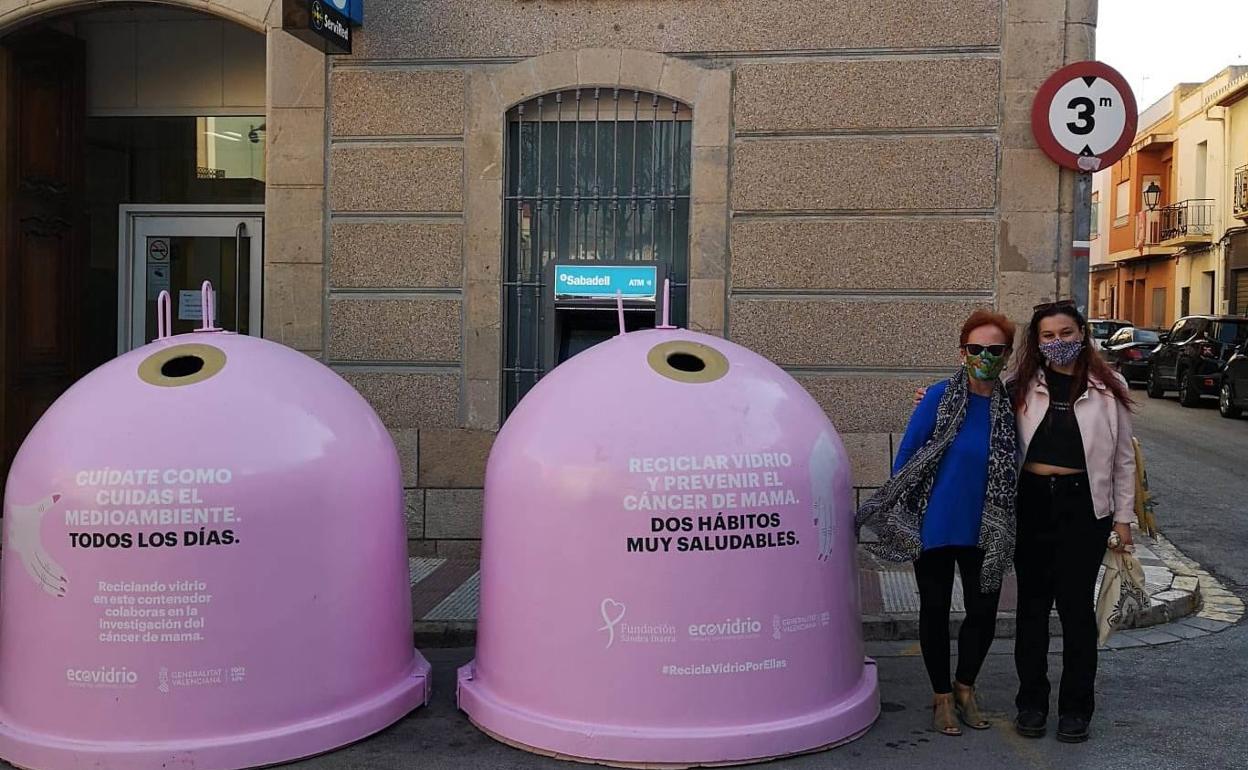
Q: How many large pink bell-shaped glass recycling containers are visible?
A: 2